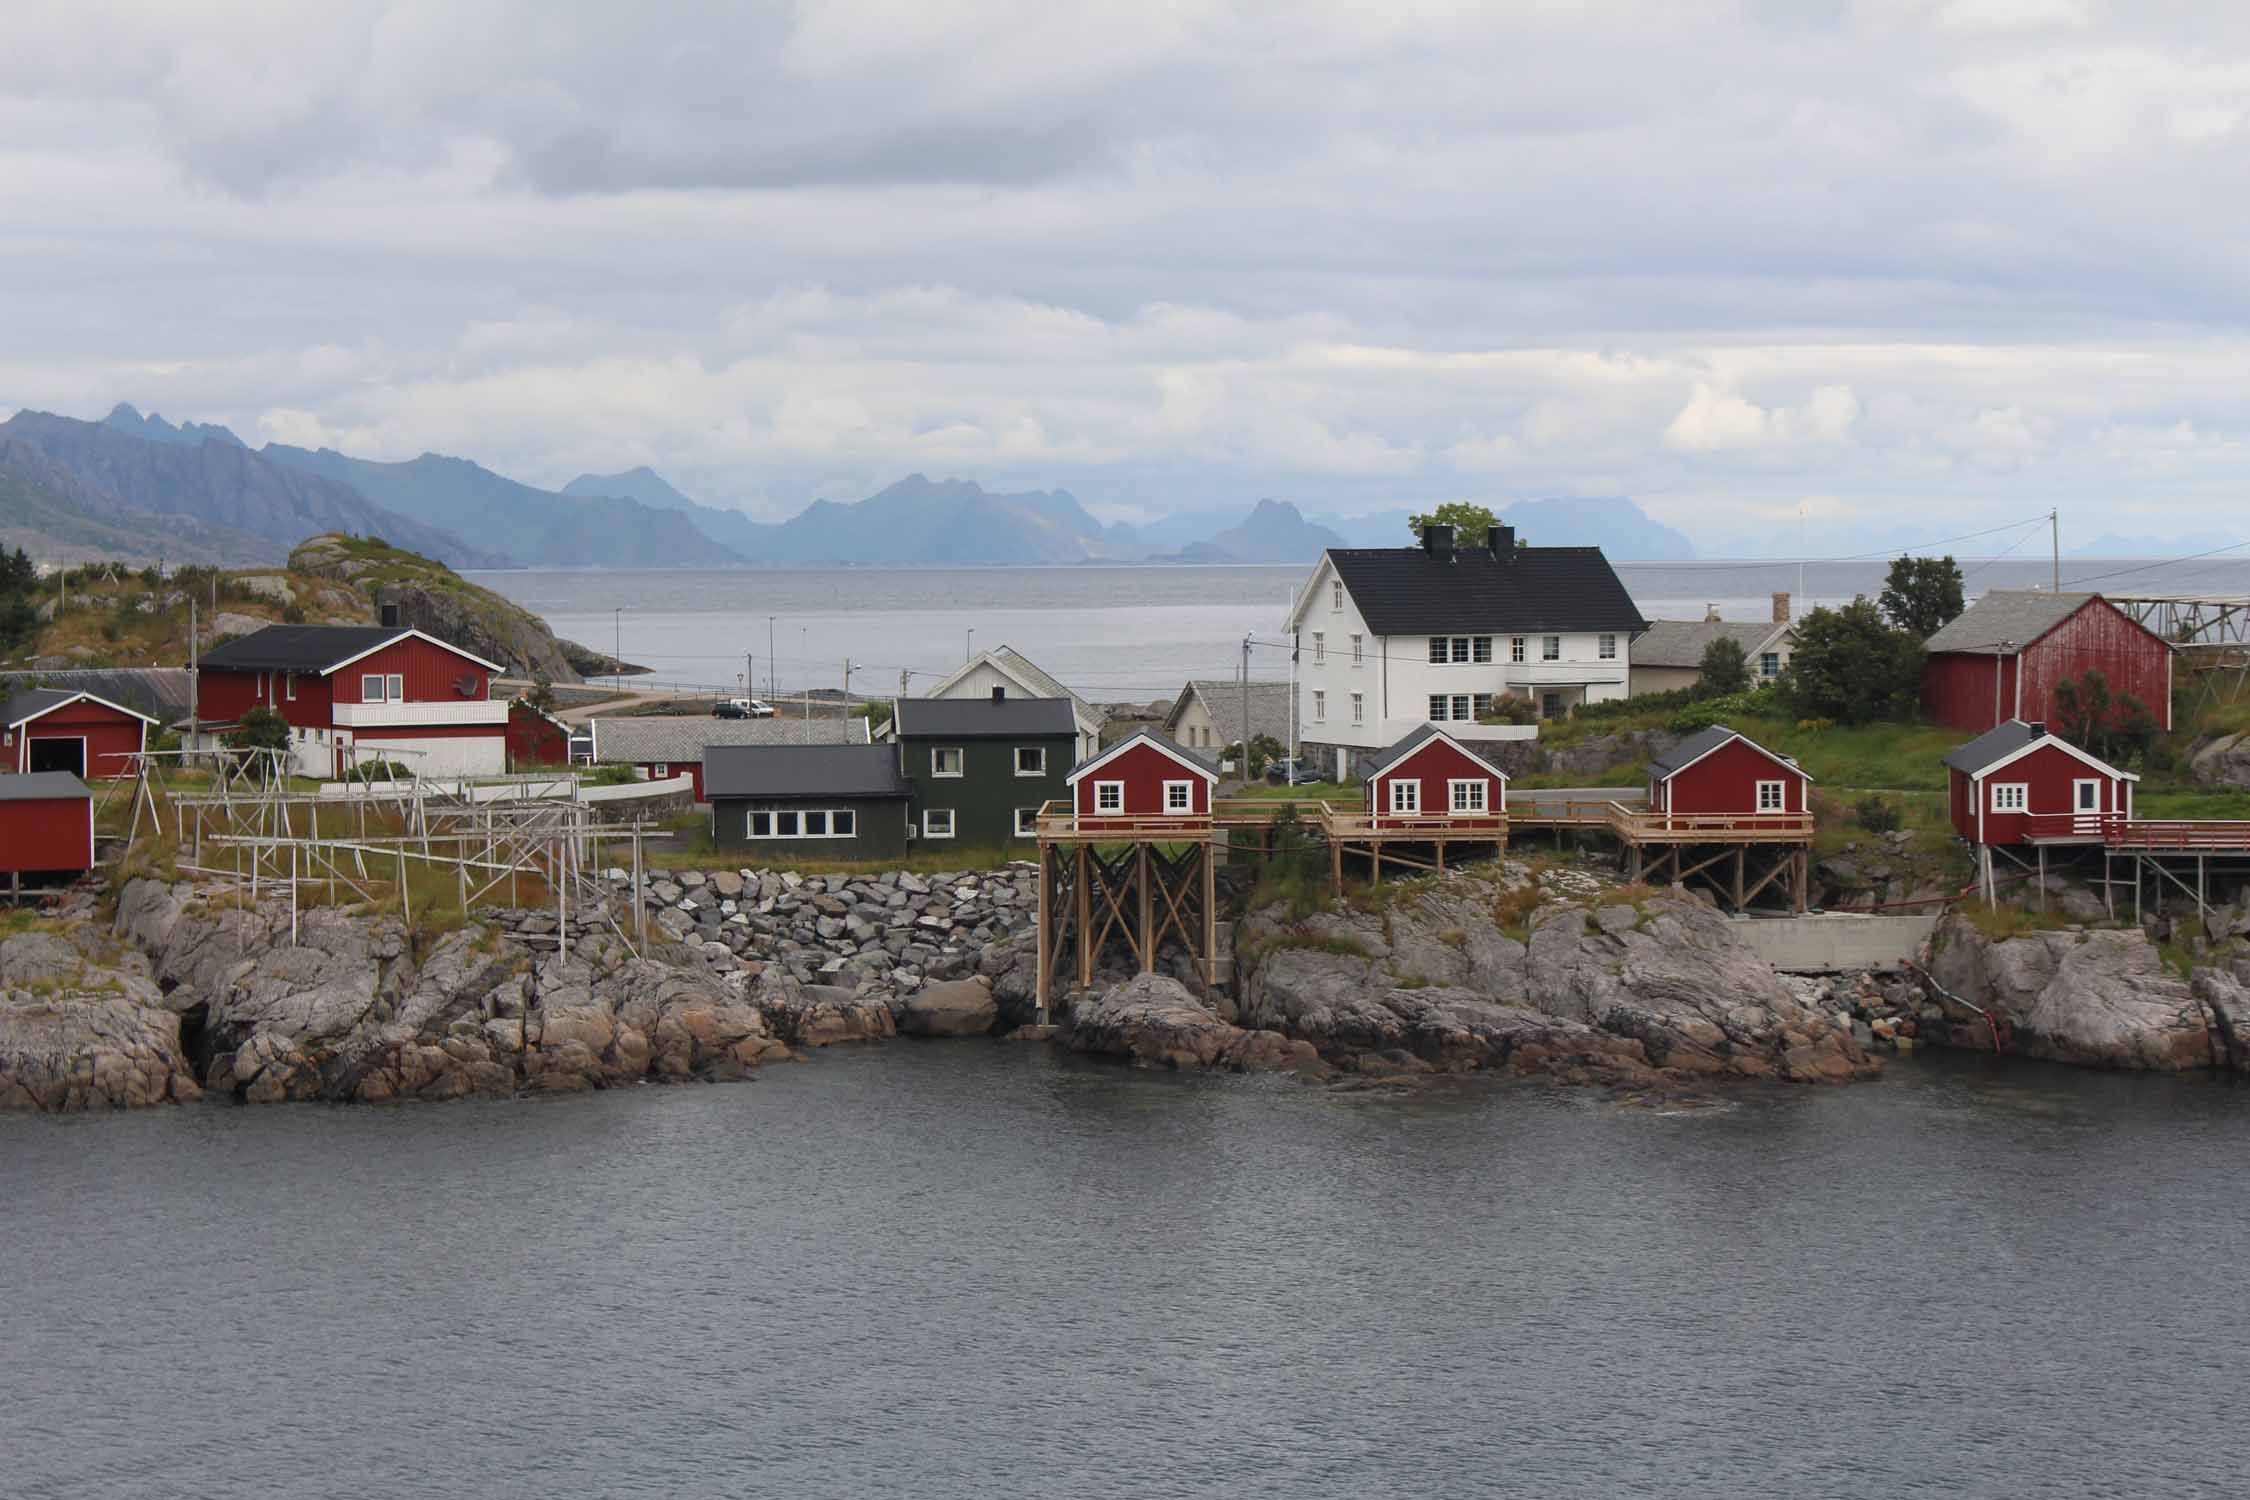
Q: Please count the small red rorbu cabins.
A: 4